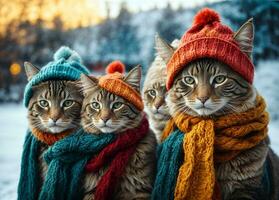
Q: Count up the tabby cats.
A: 4